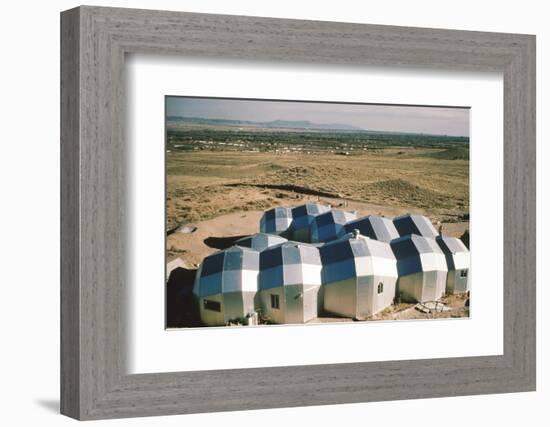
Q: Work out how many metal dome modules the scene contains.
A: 11